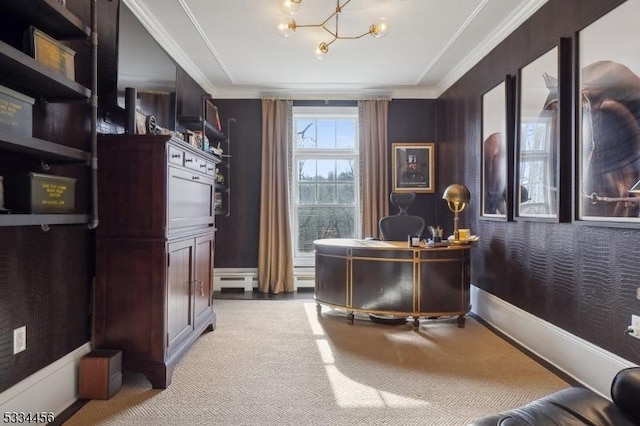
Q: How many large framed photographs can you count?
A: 3